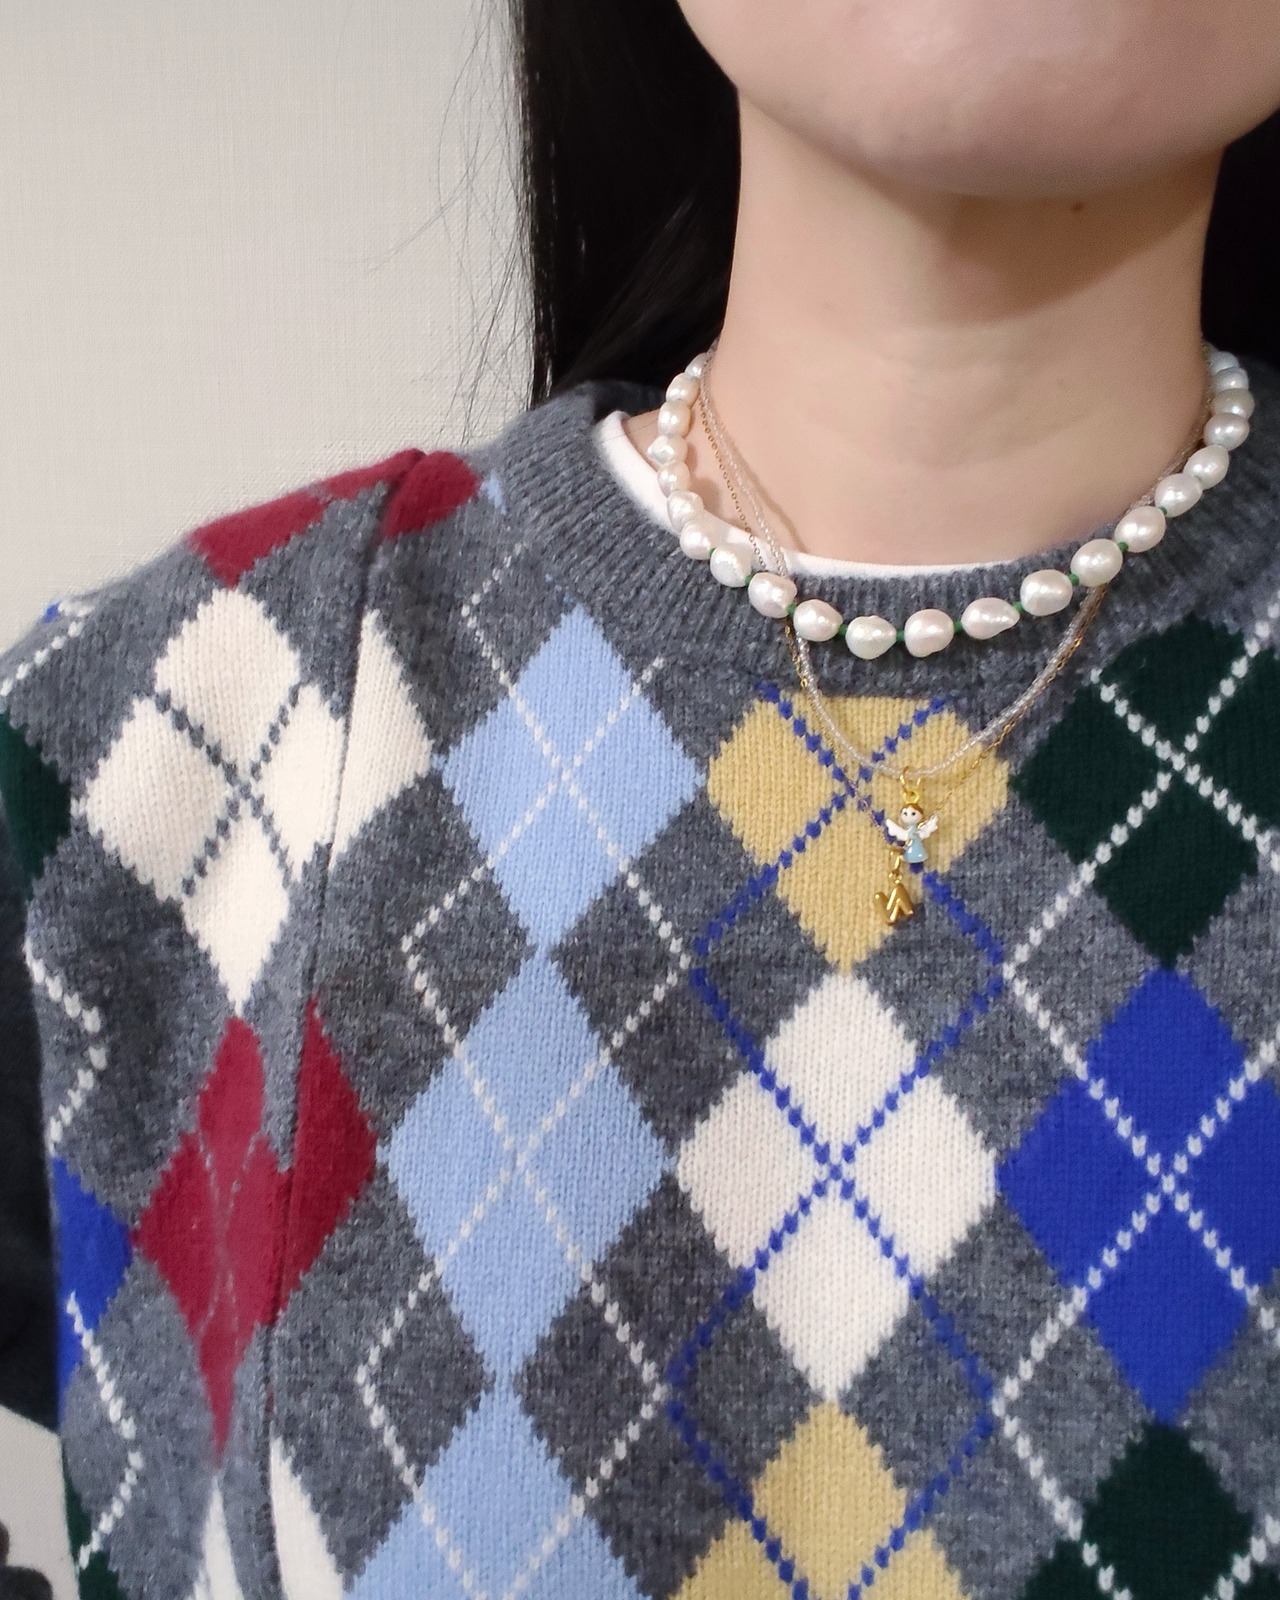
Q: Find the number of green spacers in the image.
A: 10